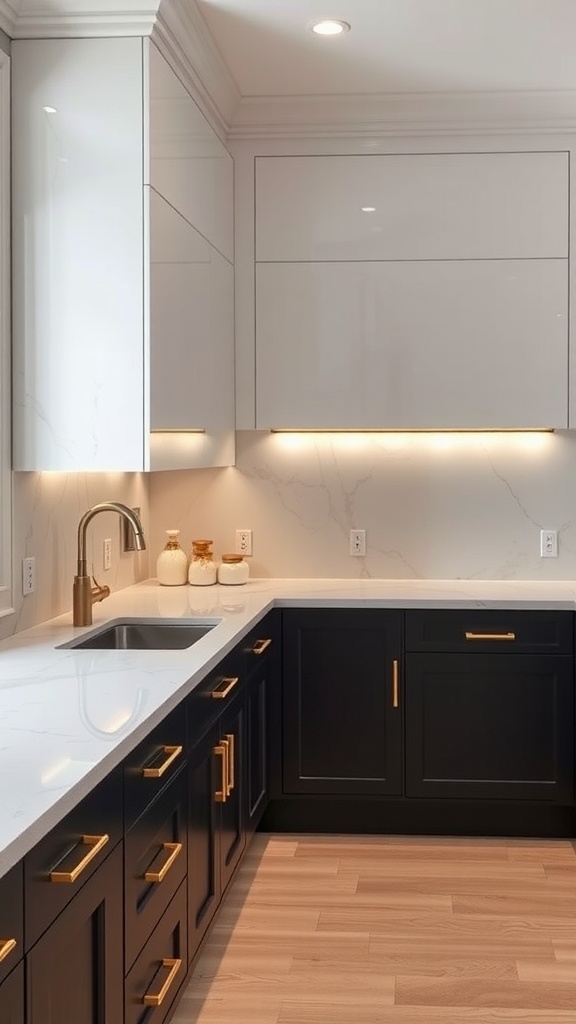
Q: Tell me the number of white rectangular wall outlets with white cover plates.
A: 5